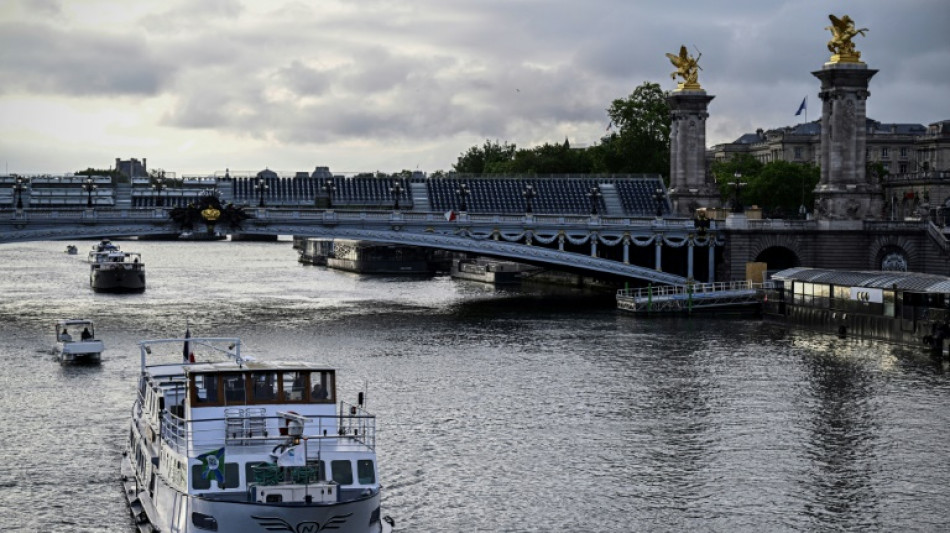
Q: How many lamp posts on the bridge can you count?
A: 11